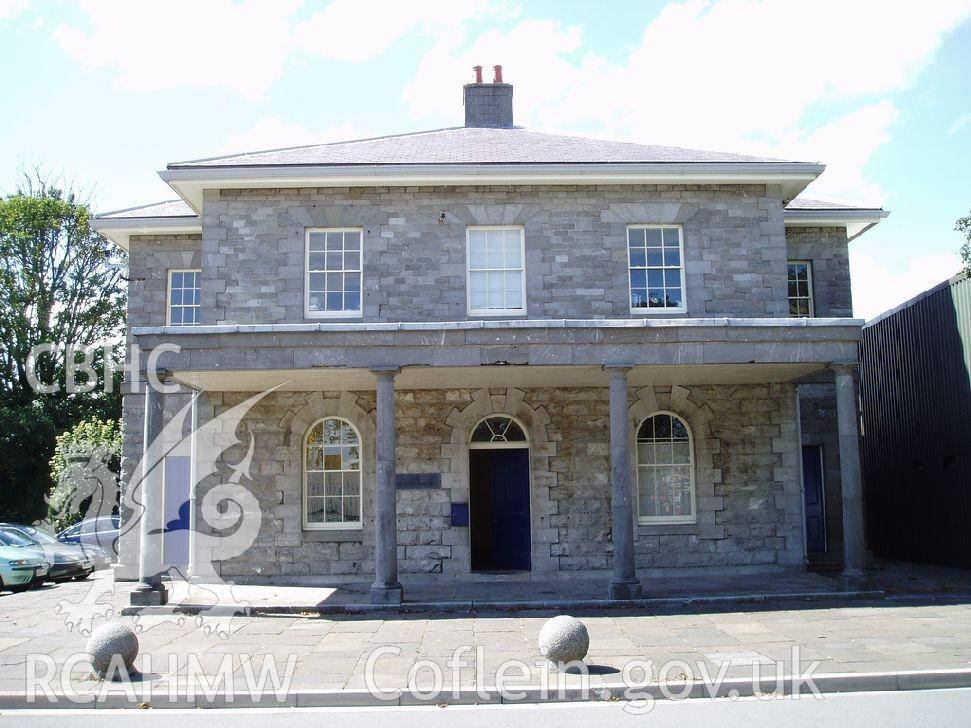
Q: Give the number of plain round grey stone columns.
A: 4